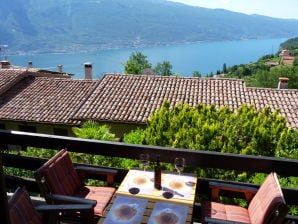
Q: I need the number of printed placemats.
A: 4